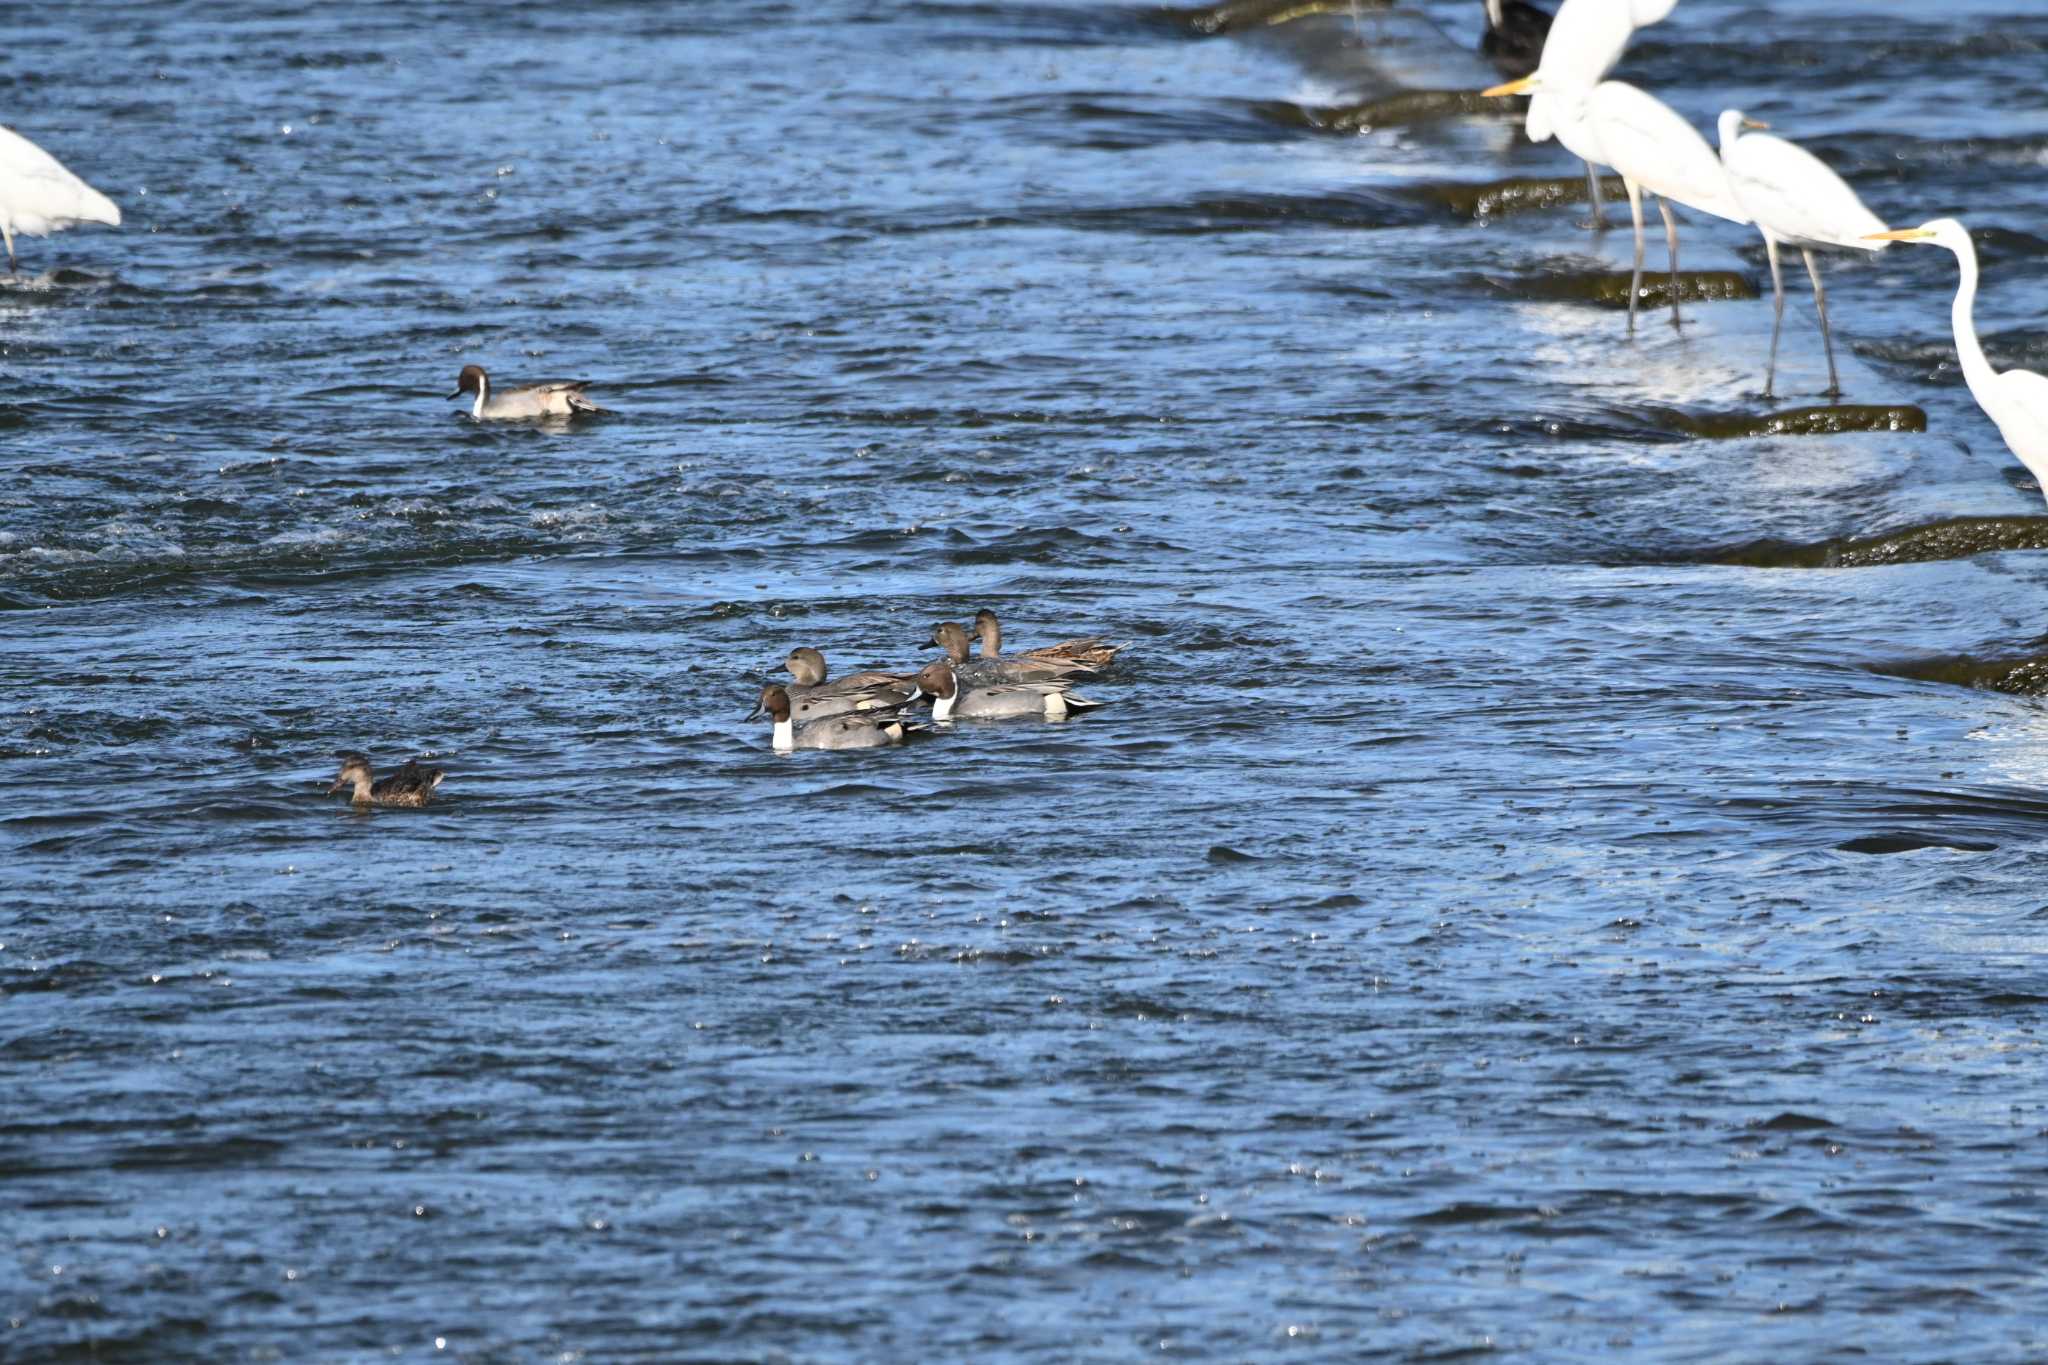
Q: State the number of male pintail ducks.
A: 3